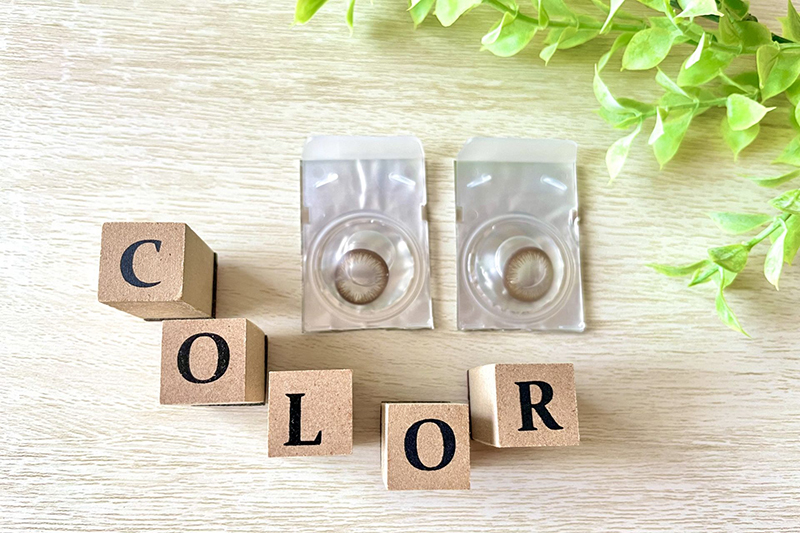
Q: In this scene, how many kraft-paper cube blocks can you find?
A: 5